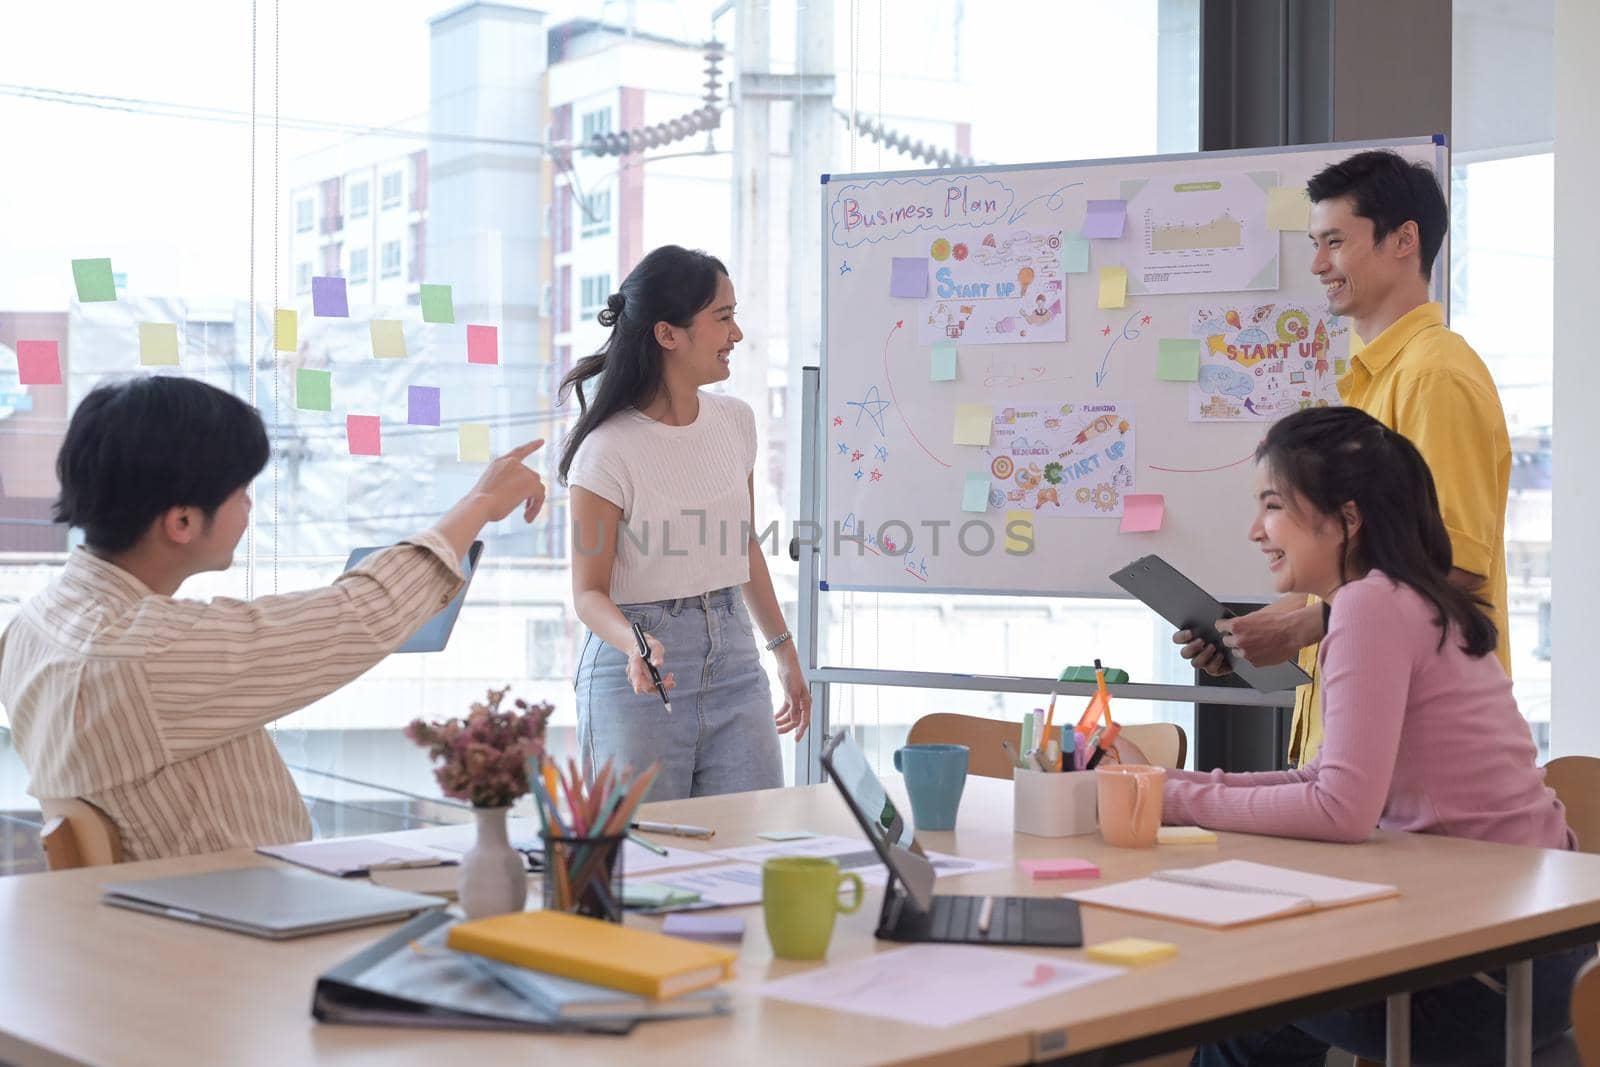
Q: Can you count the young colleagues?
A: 4